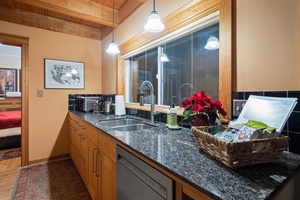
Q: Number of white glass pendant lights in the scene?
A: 2